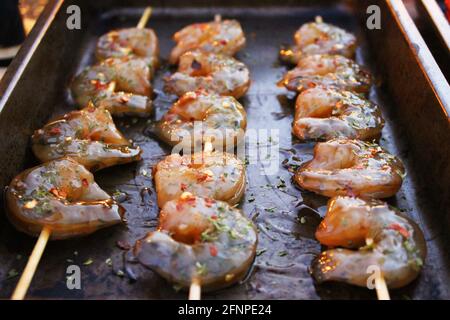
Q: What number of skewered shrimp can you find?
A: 14